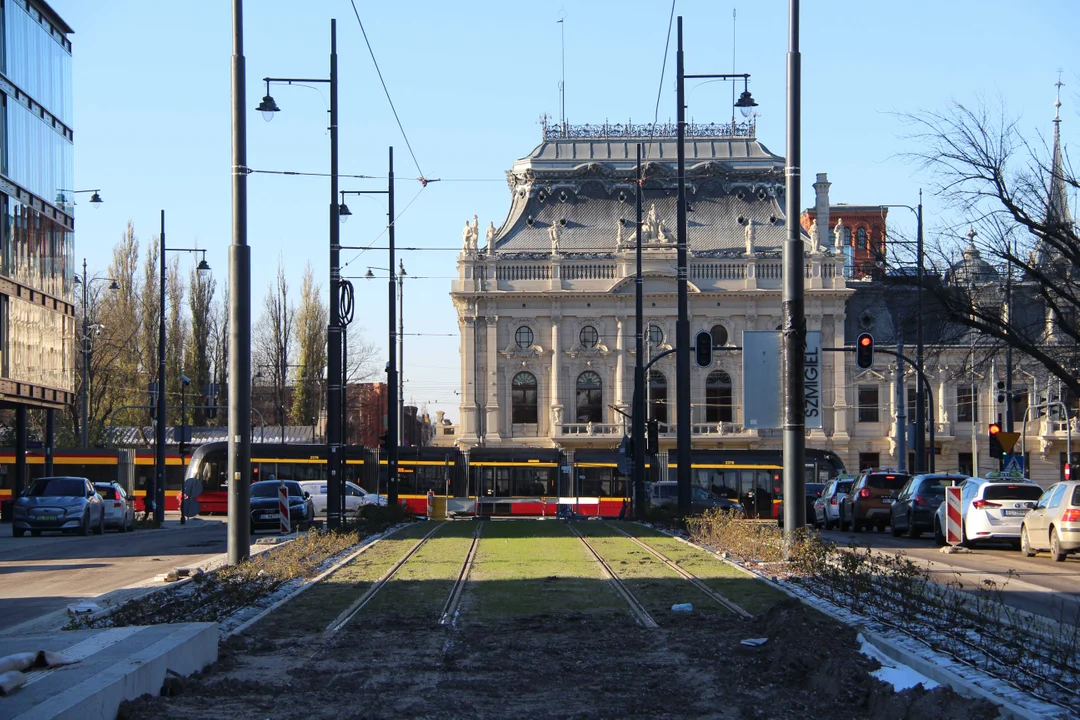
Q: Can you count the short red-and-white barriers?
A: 2